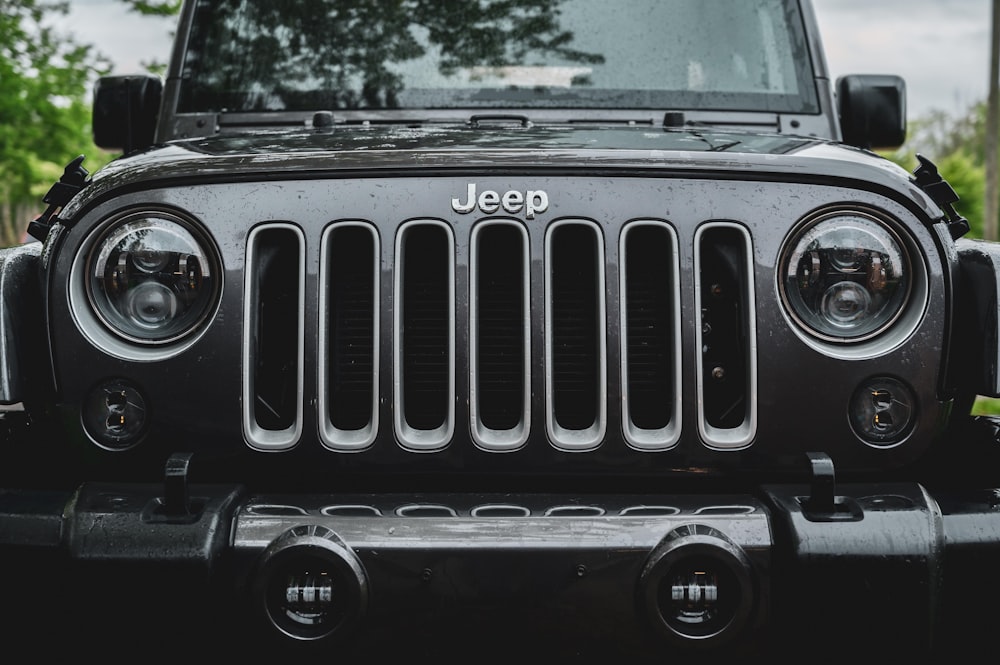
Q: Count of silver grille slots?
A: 7